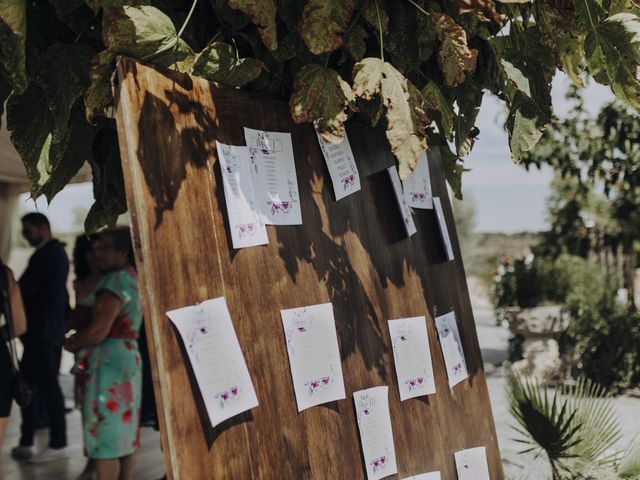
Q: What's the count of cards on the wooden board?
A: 13